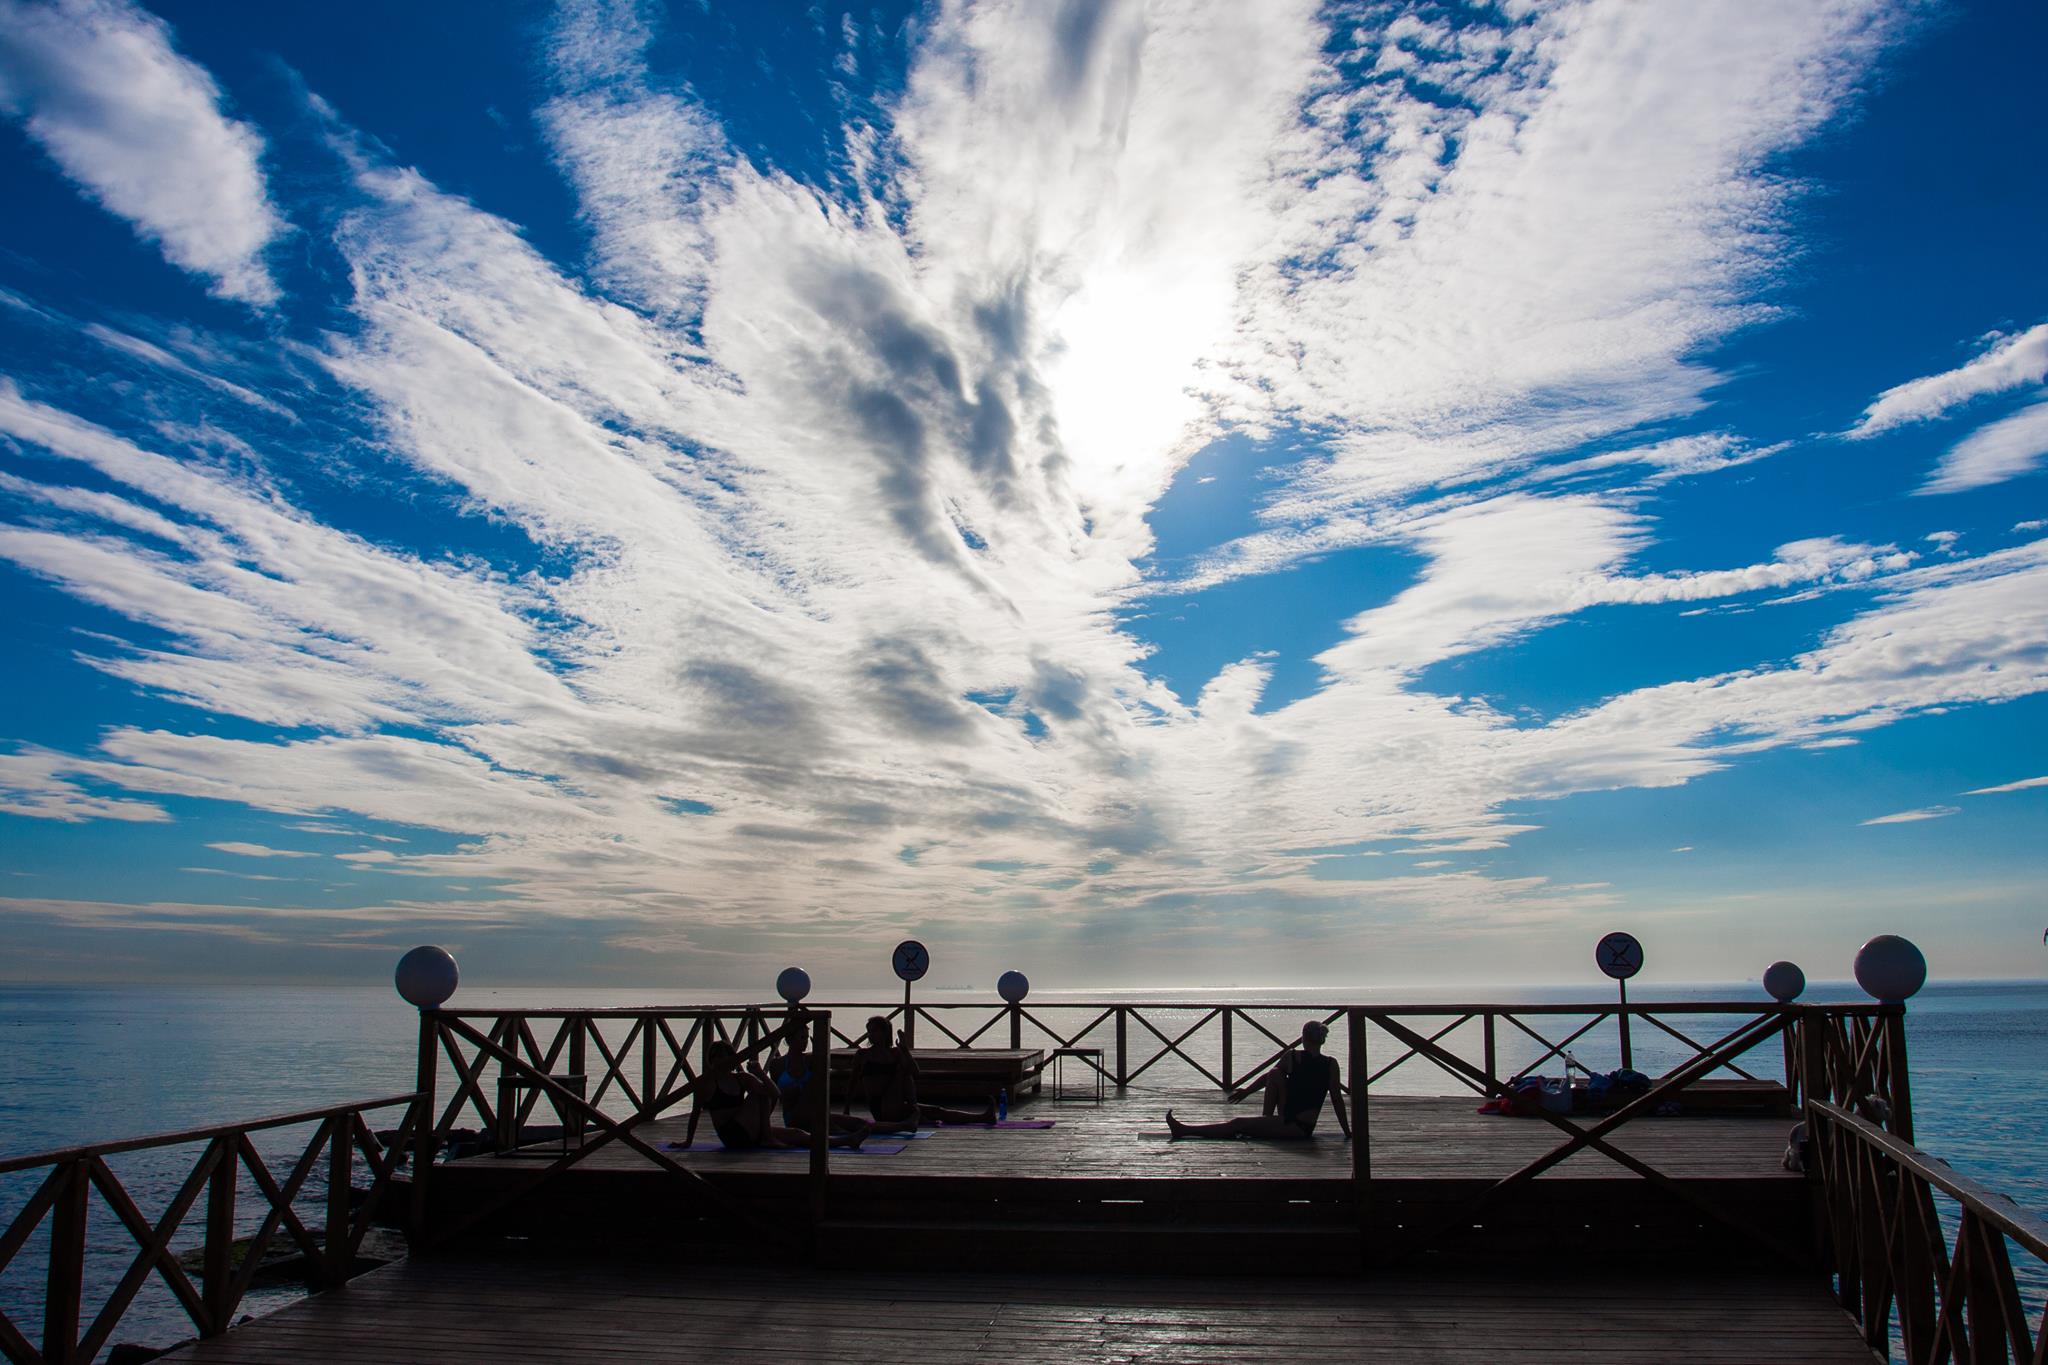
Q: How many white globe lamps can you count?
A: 5